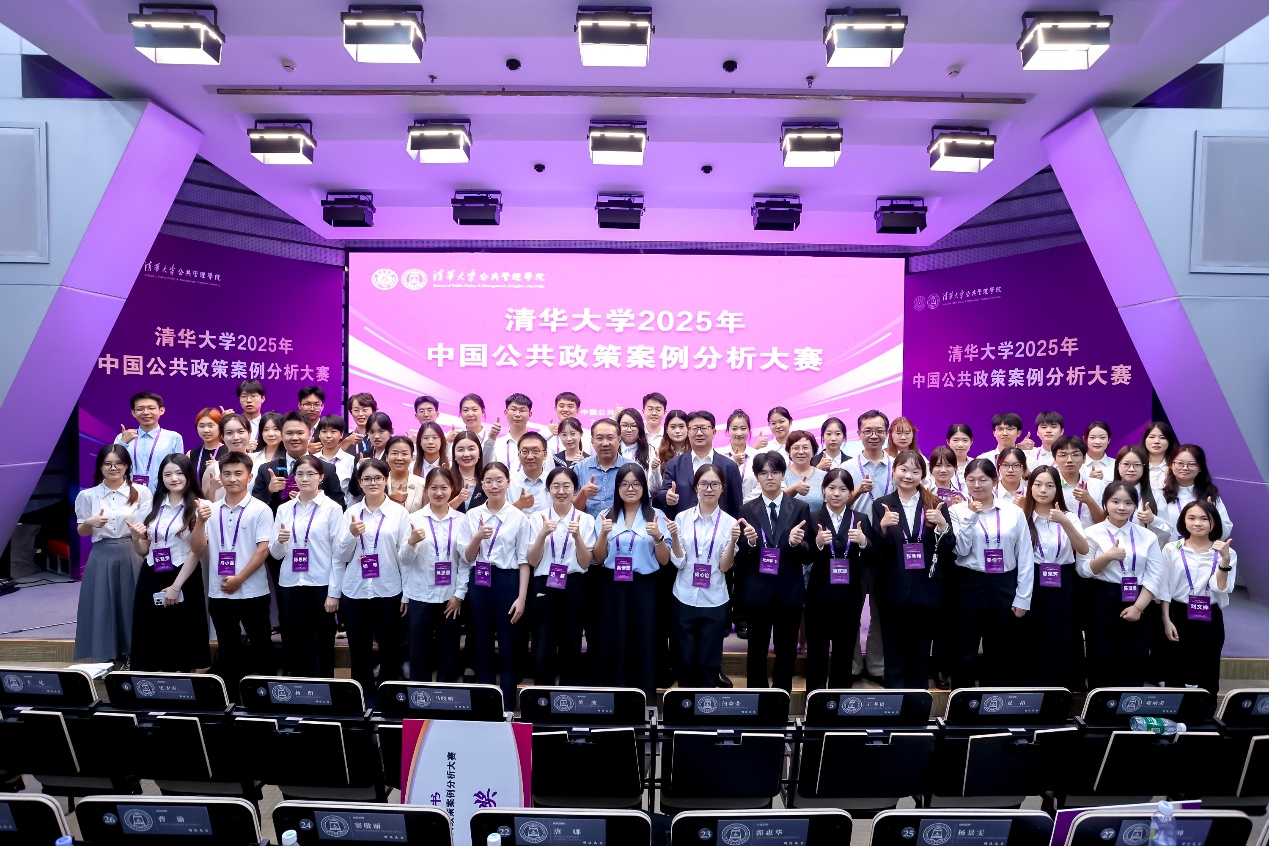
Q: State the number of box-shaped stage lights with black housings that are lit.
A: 10